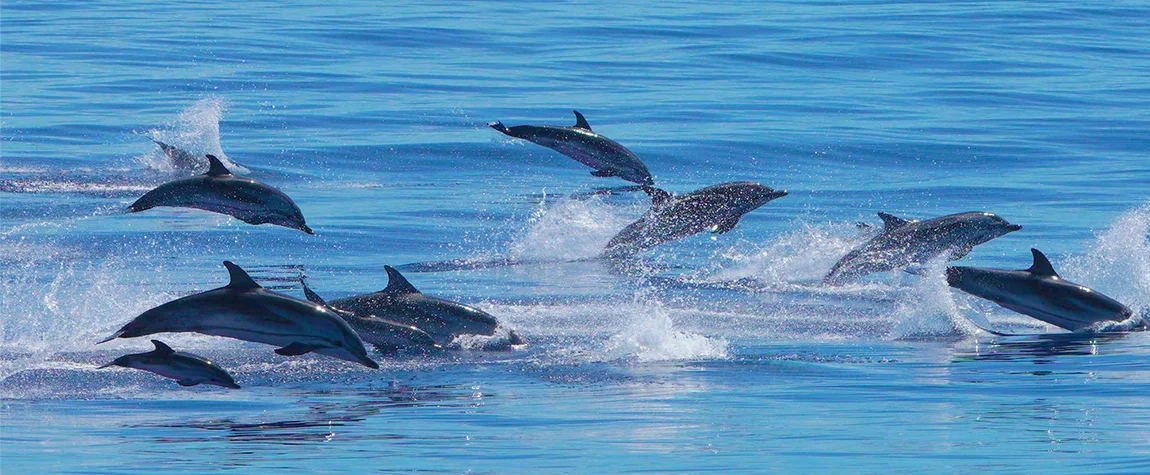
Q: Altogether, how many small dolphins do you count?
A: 1